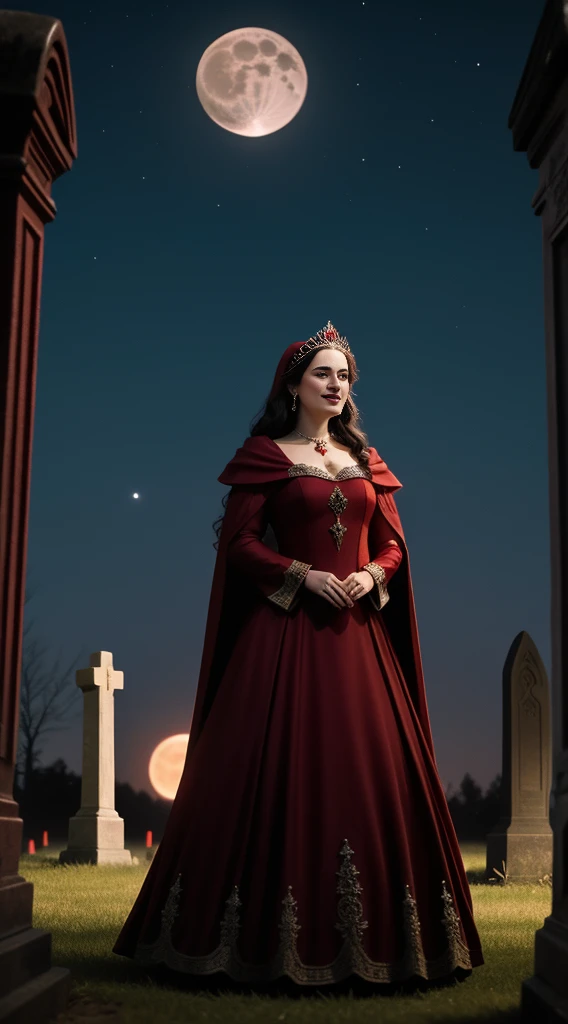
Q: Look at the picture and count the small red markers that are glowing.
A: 3